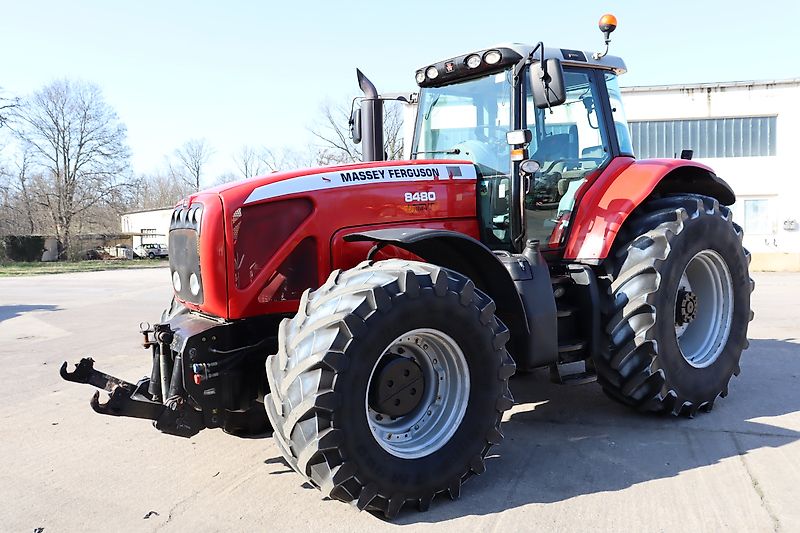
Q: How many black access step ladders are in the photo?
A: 1